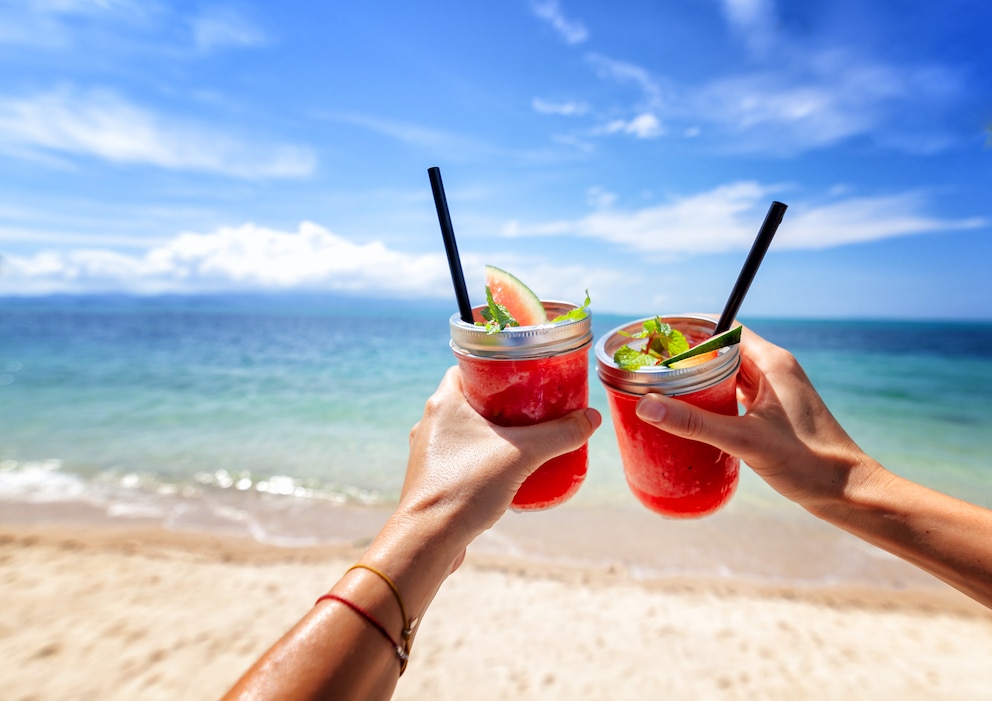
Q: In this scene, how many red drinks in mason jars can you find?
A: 2